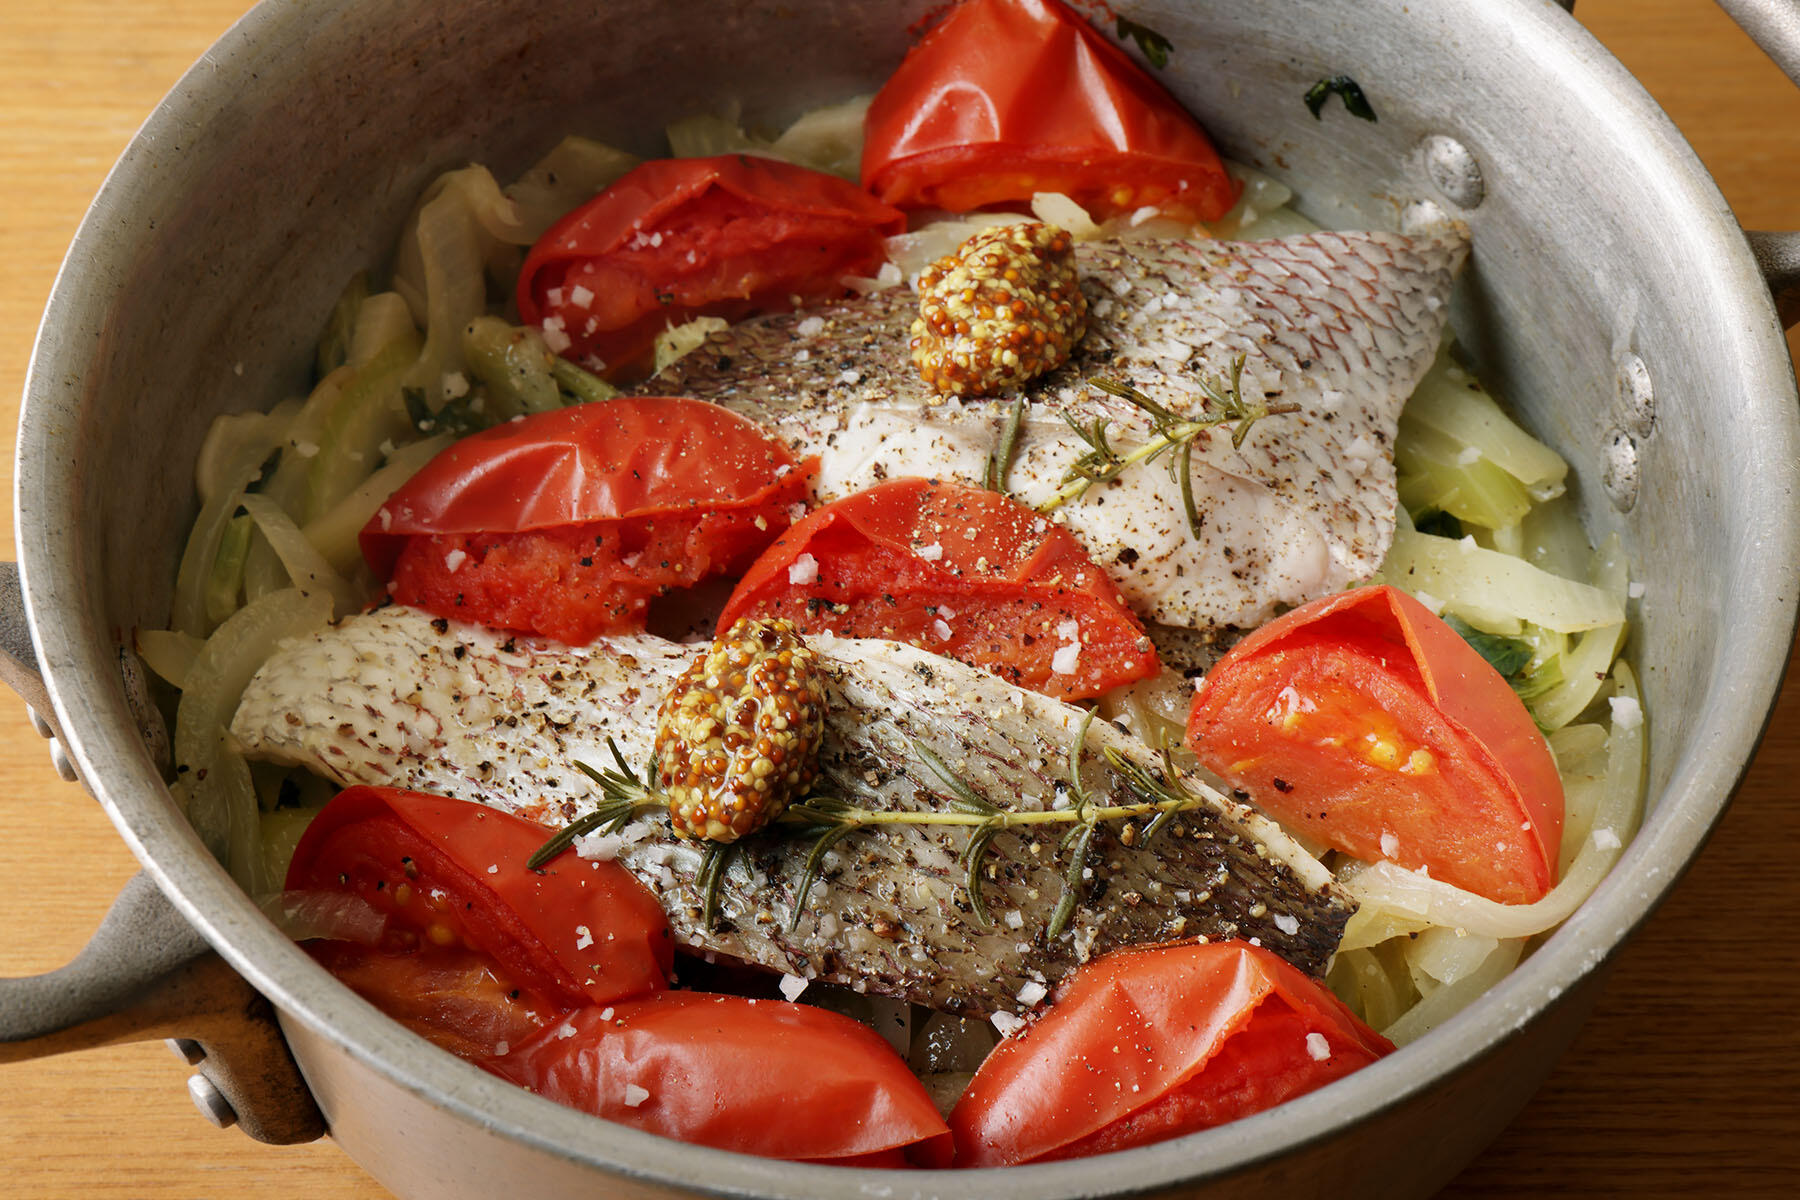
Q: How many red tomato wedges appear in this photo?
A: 8